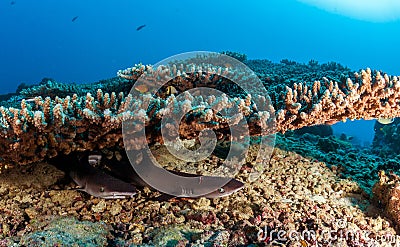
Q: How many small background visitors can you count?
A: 3